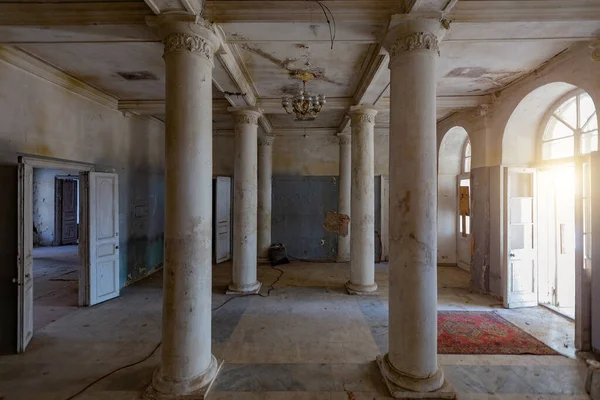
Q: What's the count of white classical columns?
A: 6